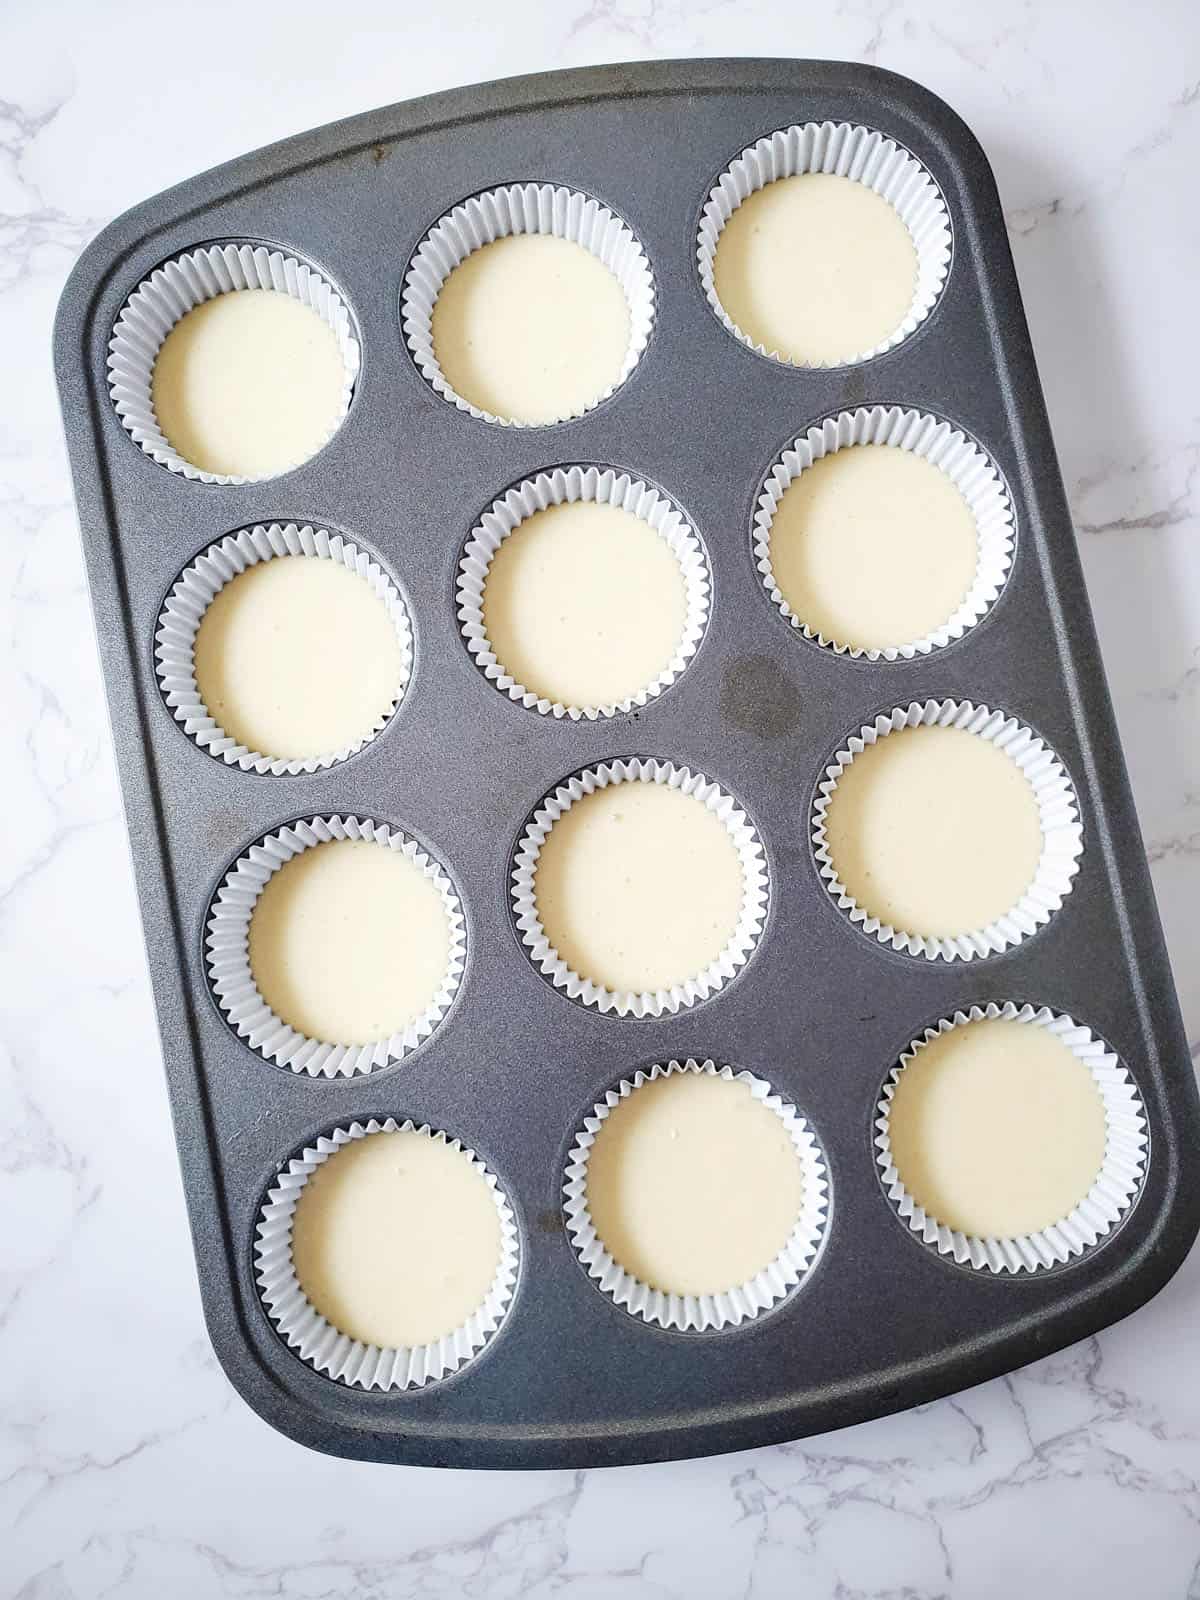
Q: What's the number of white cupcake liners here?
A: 12